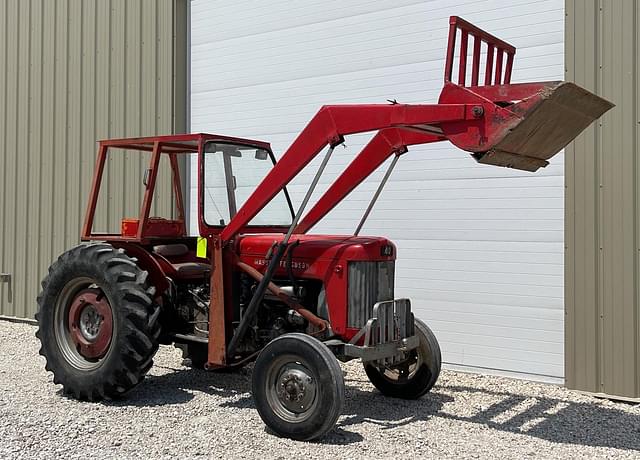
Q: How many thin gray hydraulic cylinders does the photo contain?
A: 2